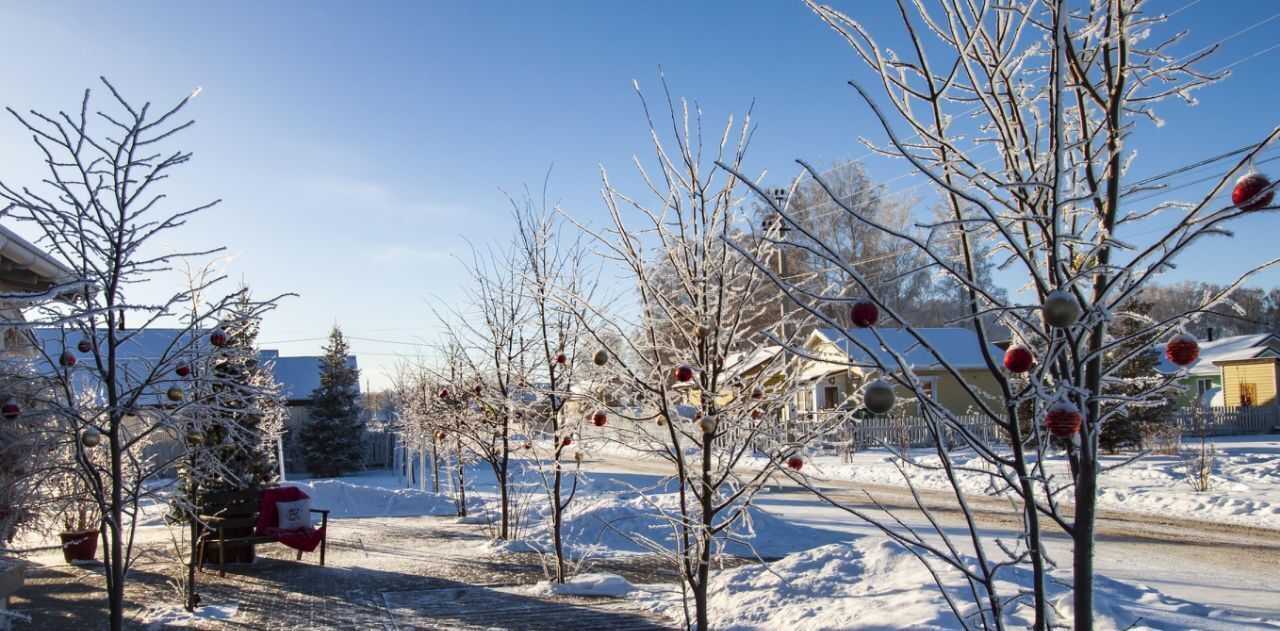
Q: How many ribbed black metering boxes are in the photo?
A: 0